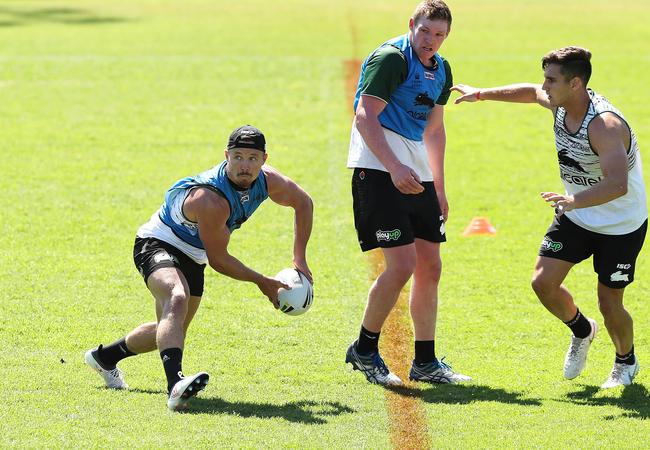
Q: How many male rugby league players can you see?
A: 3